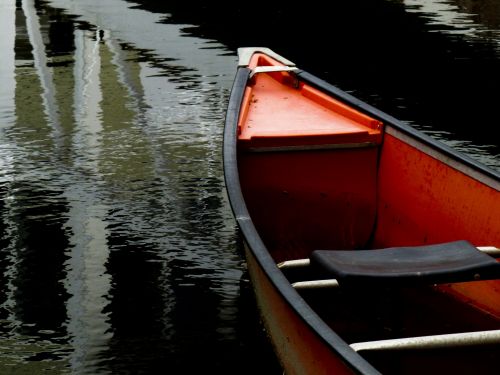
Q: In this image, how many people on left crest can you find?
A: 0